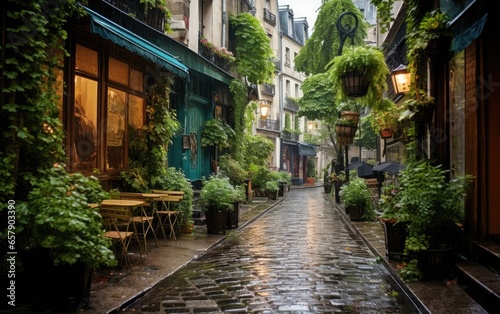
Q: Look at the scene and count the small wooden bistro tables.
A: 2